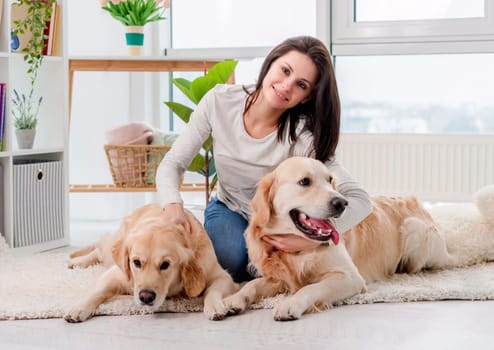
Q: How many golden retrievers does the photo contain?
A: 2